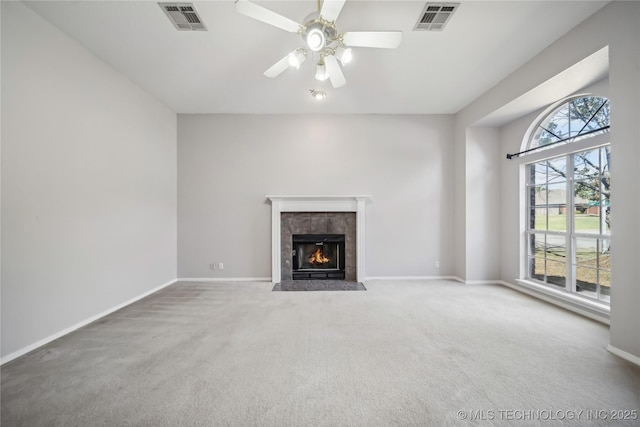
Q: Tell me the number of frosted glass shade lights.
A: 4